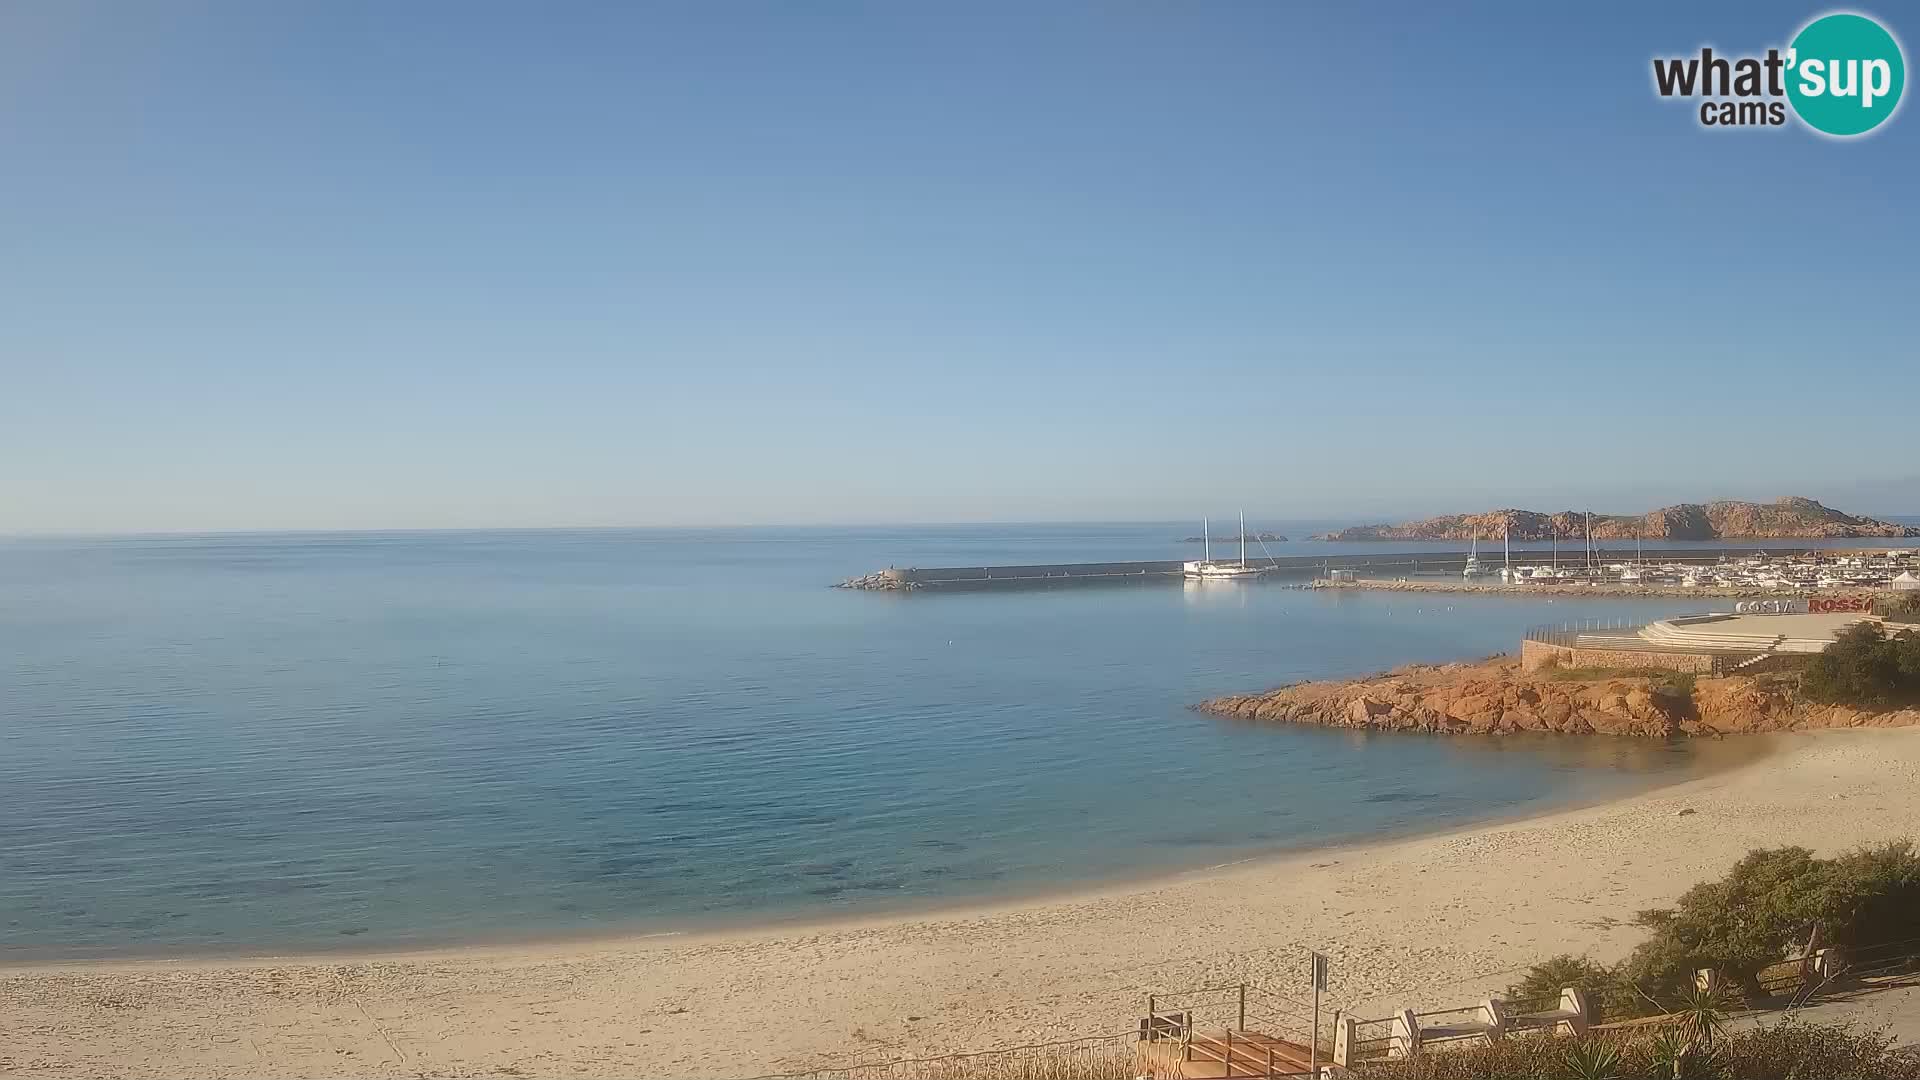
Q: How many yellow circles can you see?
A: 0